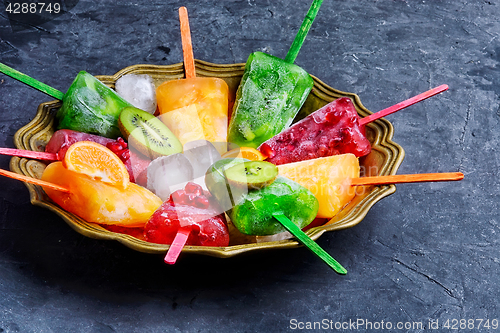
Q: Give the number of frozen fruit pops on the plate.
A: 9